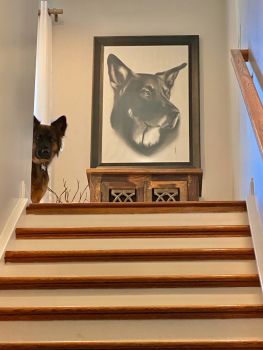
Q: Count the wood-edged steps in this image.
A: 6